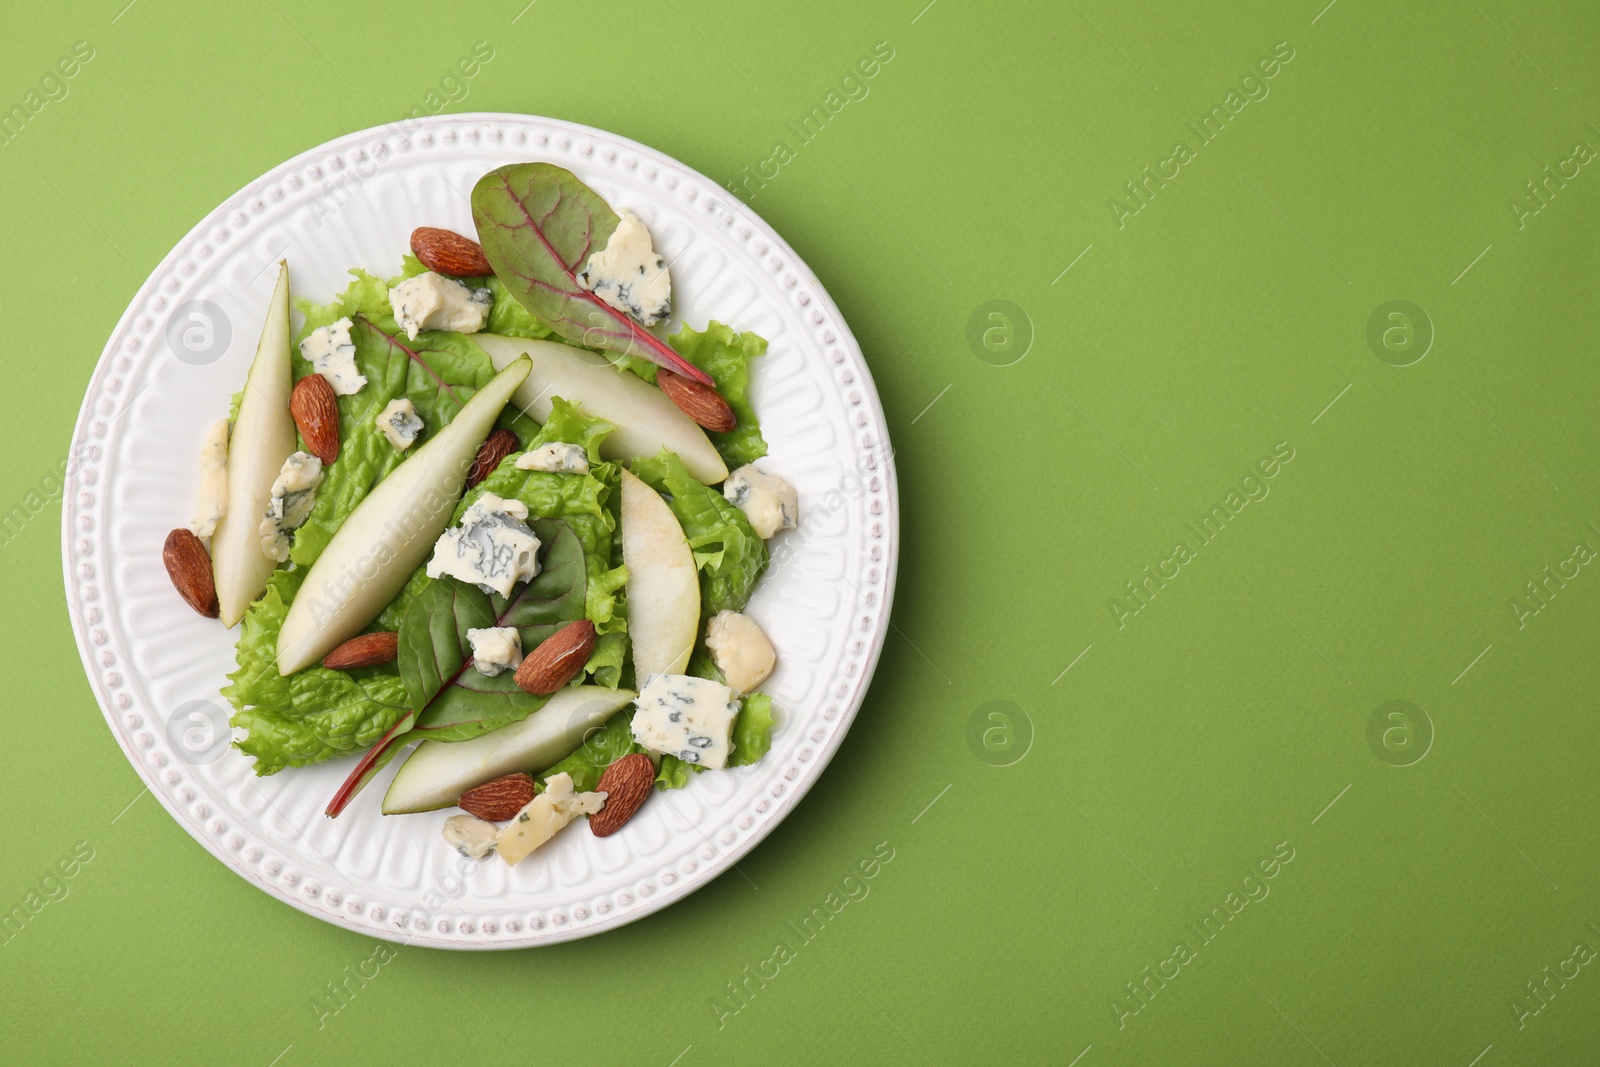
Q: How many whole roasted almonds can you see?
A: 9